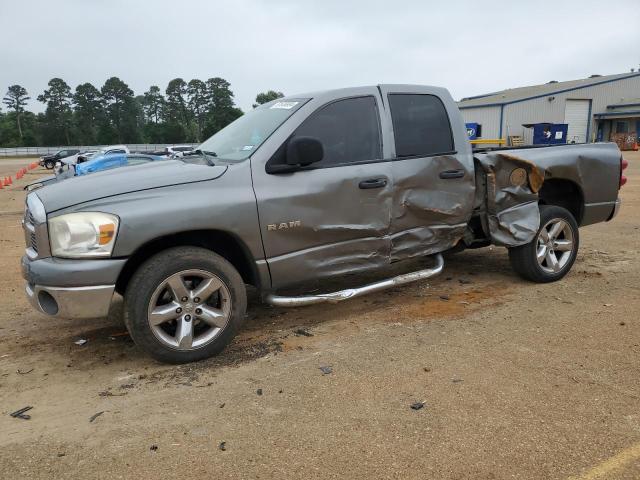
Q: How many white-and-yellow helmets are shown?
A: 0